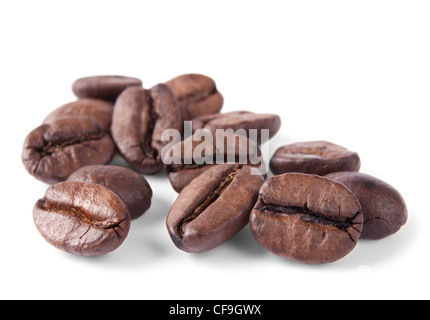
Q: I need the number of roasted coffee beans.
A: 13